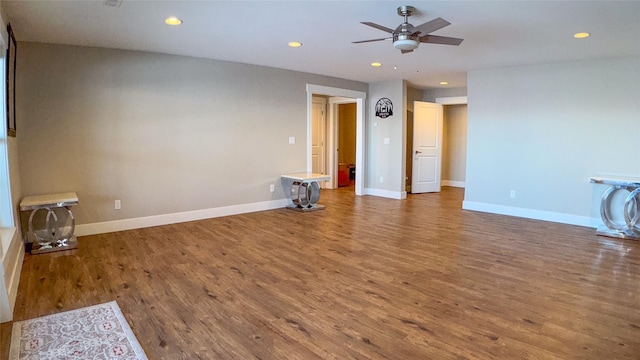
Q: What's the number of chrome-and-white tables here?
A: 3